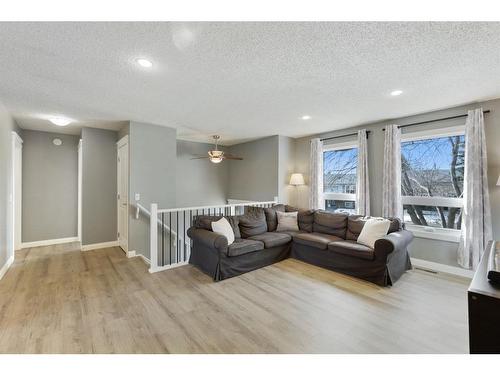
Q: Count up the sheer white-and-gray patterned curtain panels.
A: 4